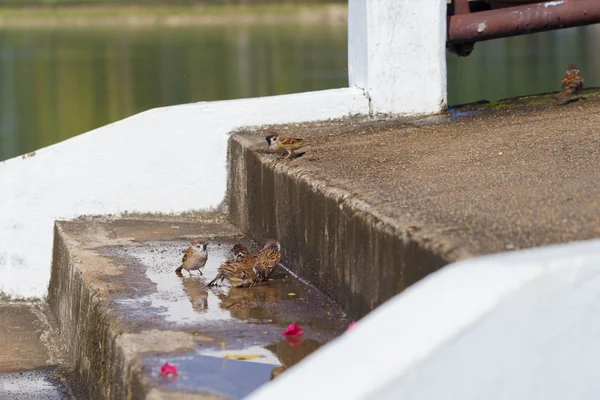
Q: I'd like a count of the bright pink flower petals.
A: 3